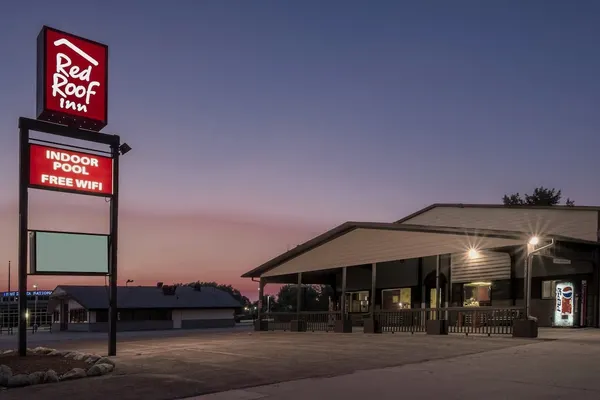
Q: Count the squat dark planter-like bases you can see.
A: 6